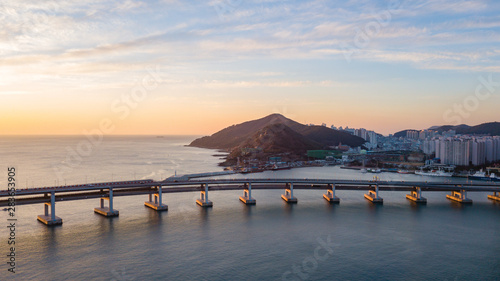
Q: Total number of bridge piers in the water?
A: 11